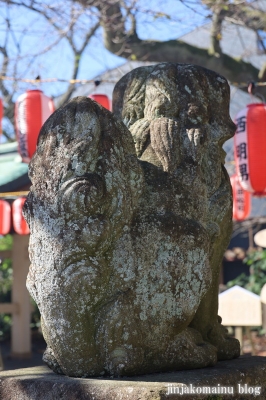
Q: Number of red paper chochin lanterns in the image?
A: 7